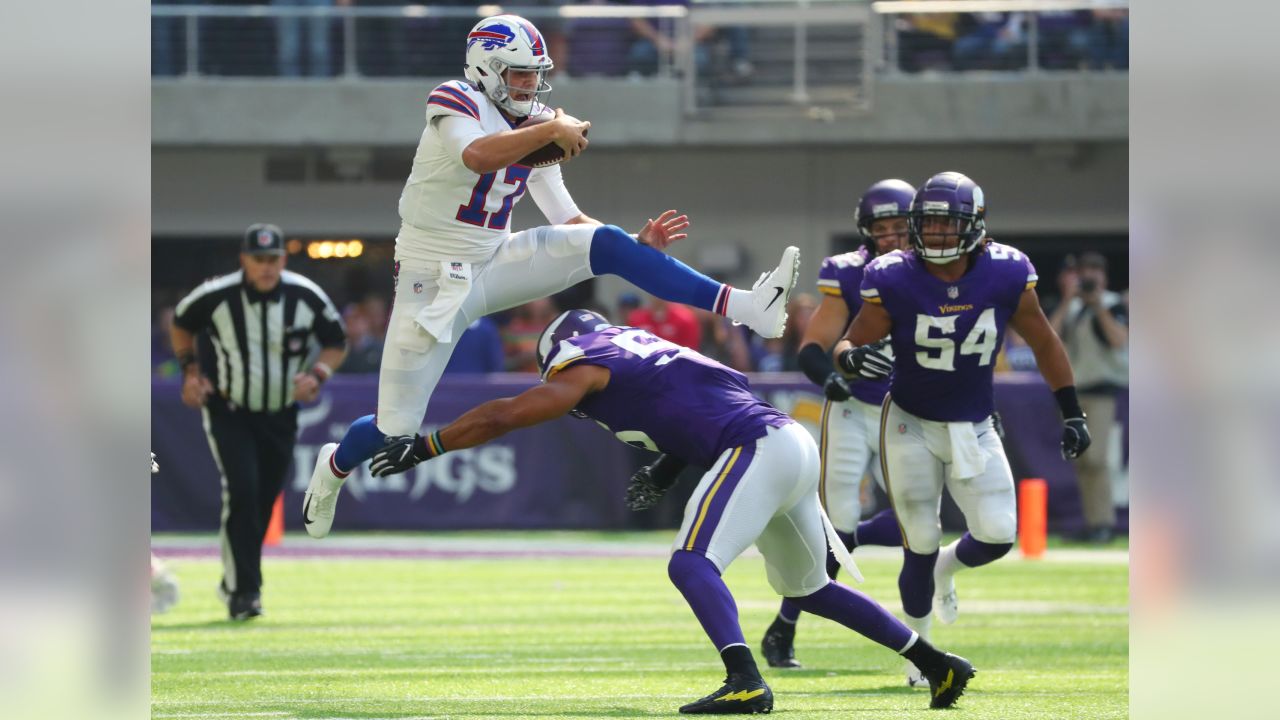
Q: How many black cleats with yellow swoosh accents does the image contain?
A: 2